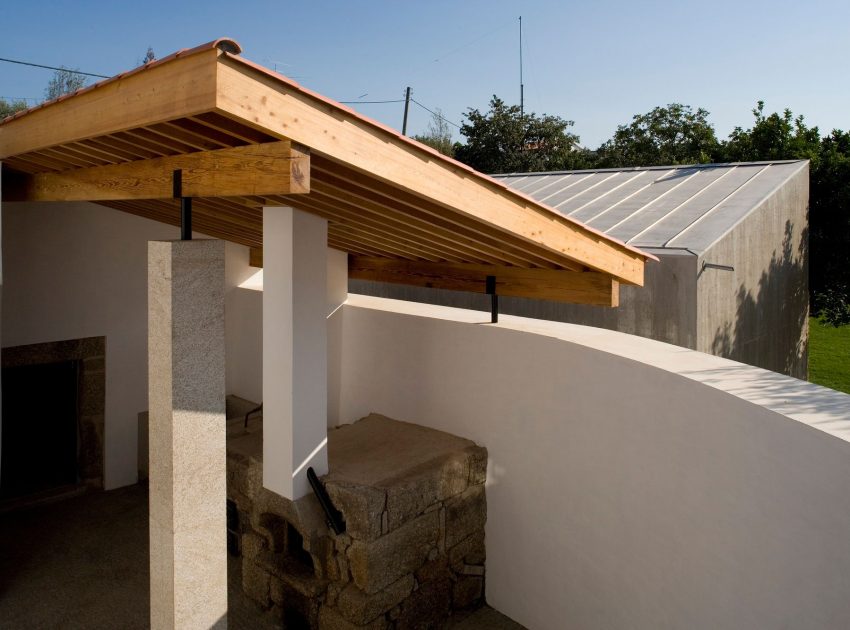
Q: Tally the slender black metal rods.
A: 2